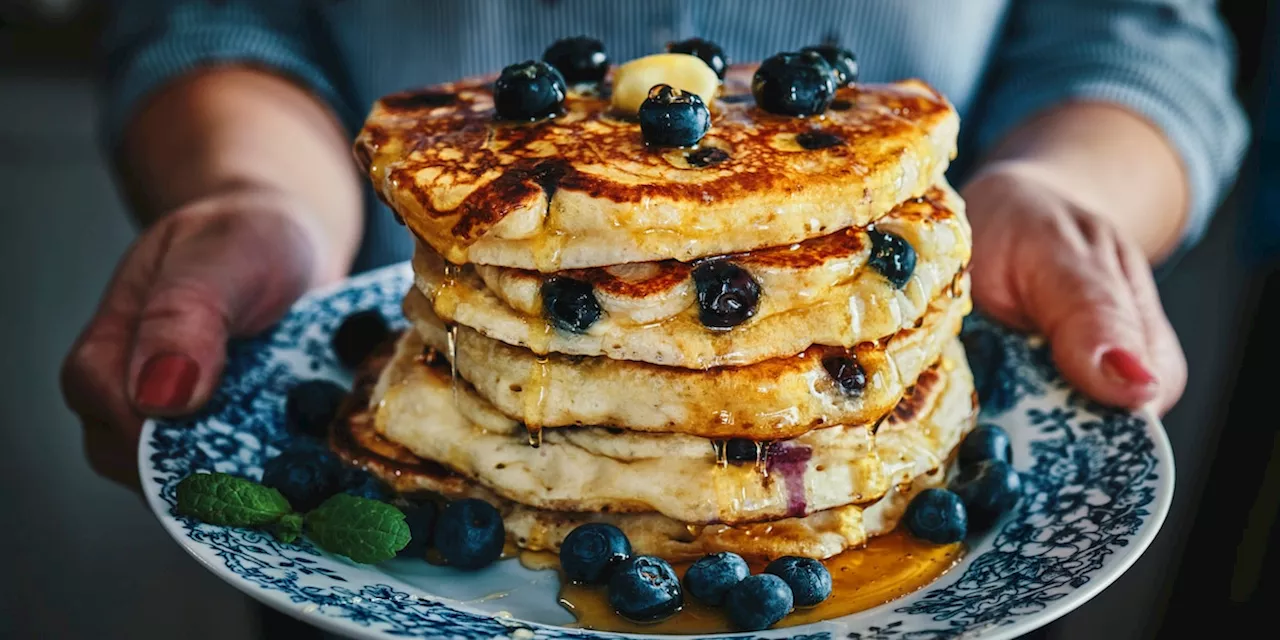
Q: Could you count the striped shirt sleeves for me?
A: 2